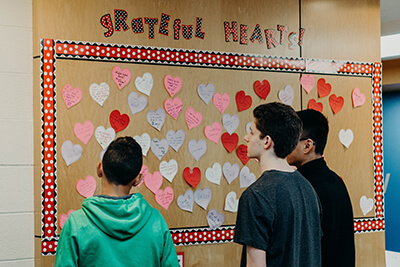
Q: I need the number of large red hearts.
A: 9